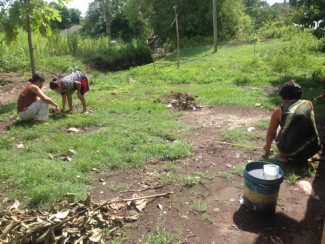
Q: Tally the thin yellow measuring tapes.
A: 1